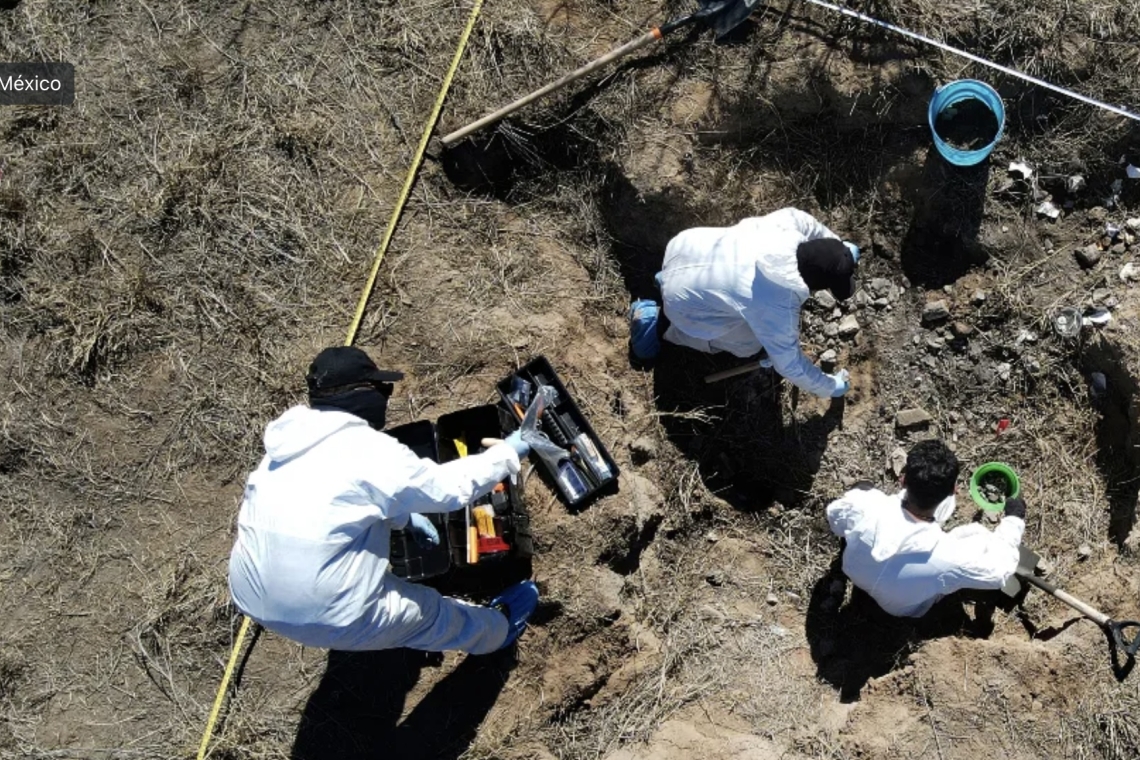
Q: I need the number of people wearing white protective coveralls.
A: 3